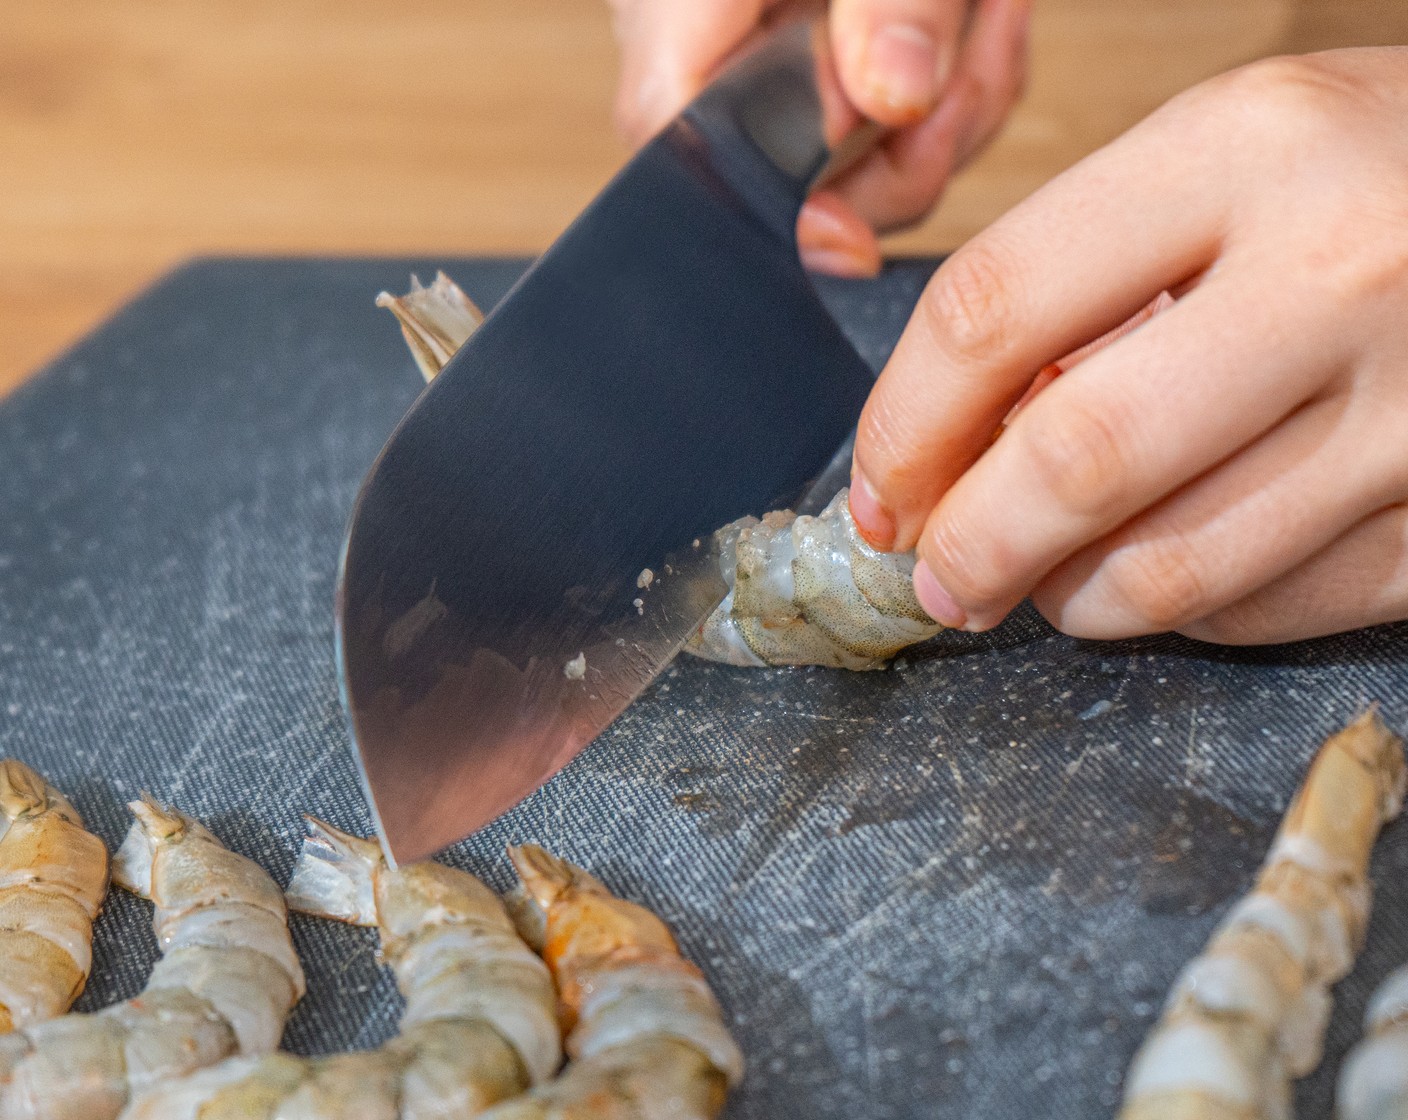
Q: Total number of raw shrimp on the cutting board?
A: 7